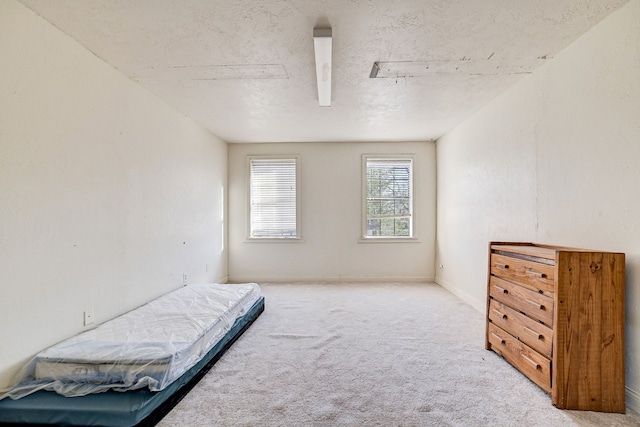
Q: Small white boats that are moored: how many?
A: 0